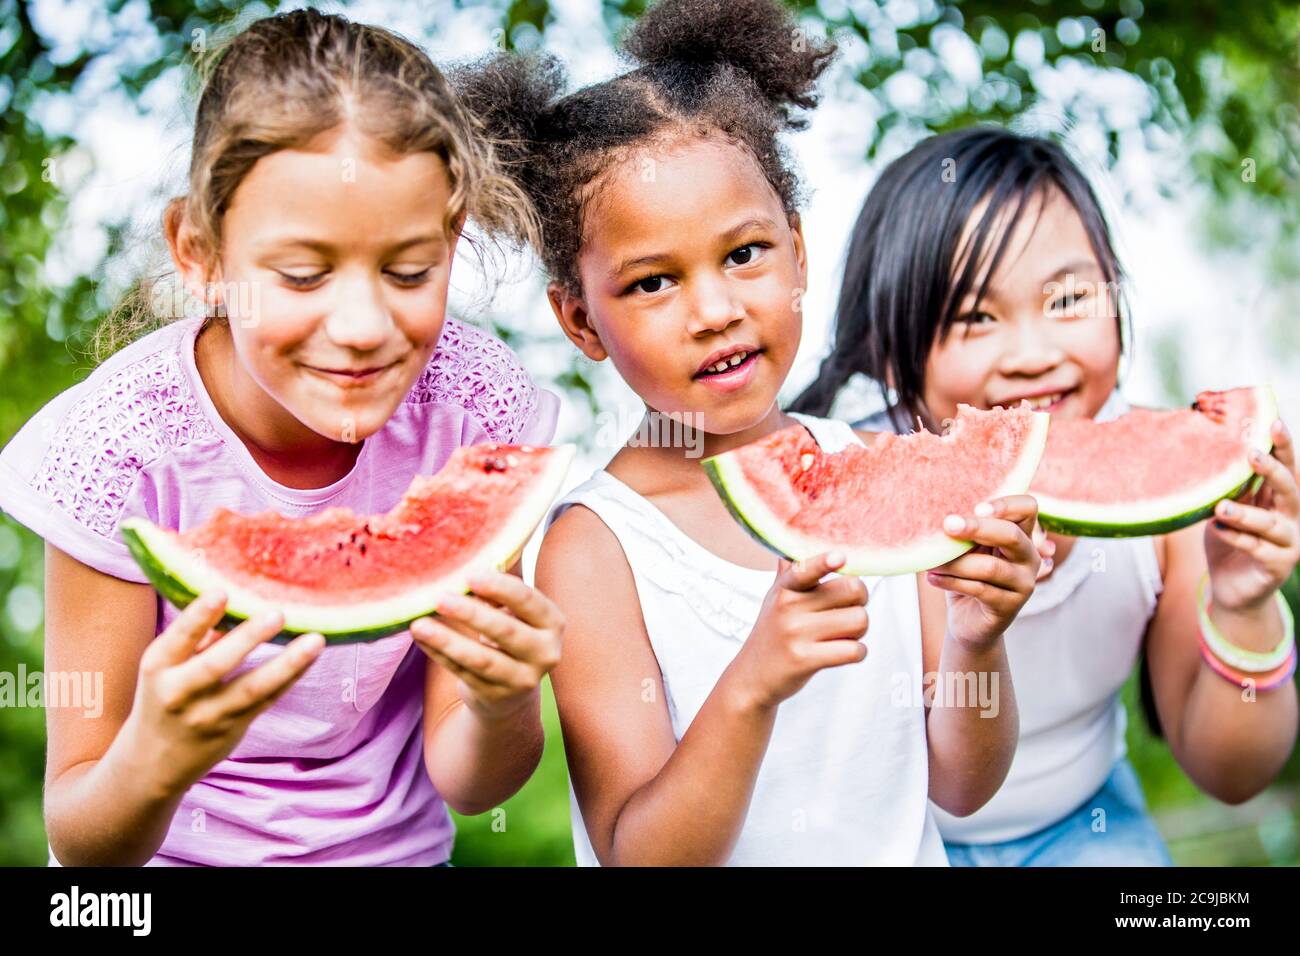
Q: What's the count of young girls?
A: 3